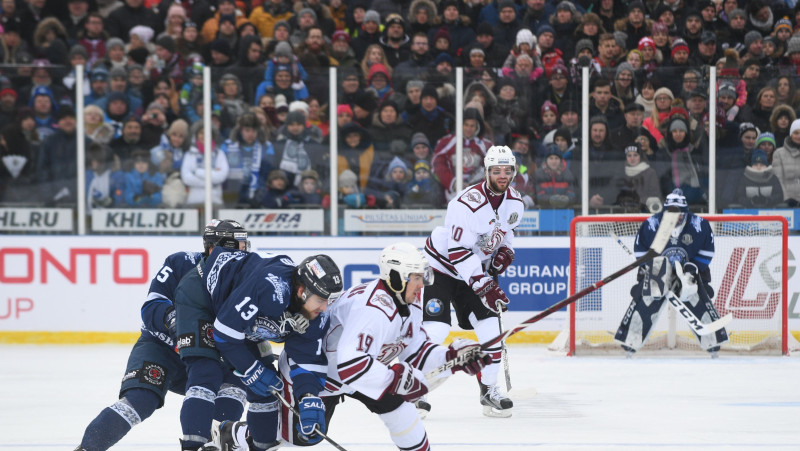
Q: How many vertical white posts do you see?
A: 6